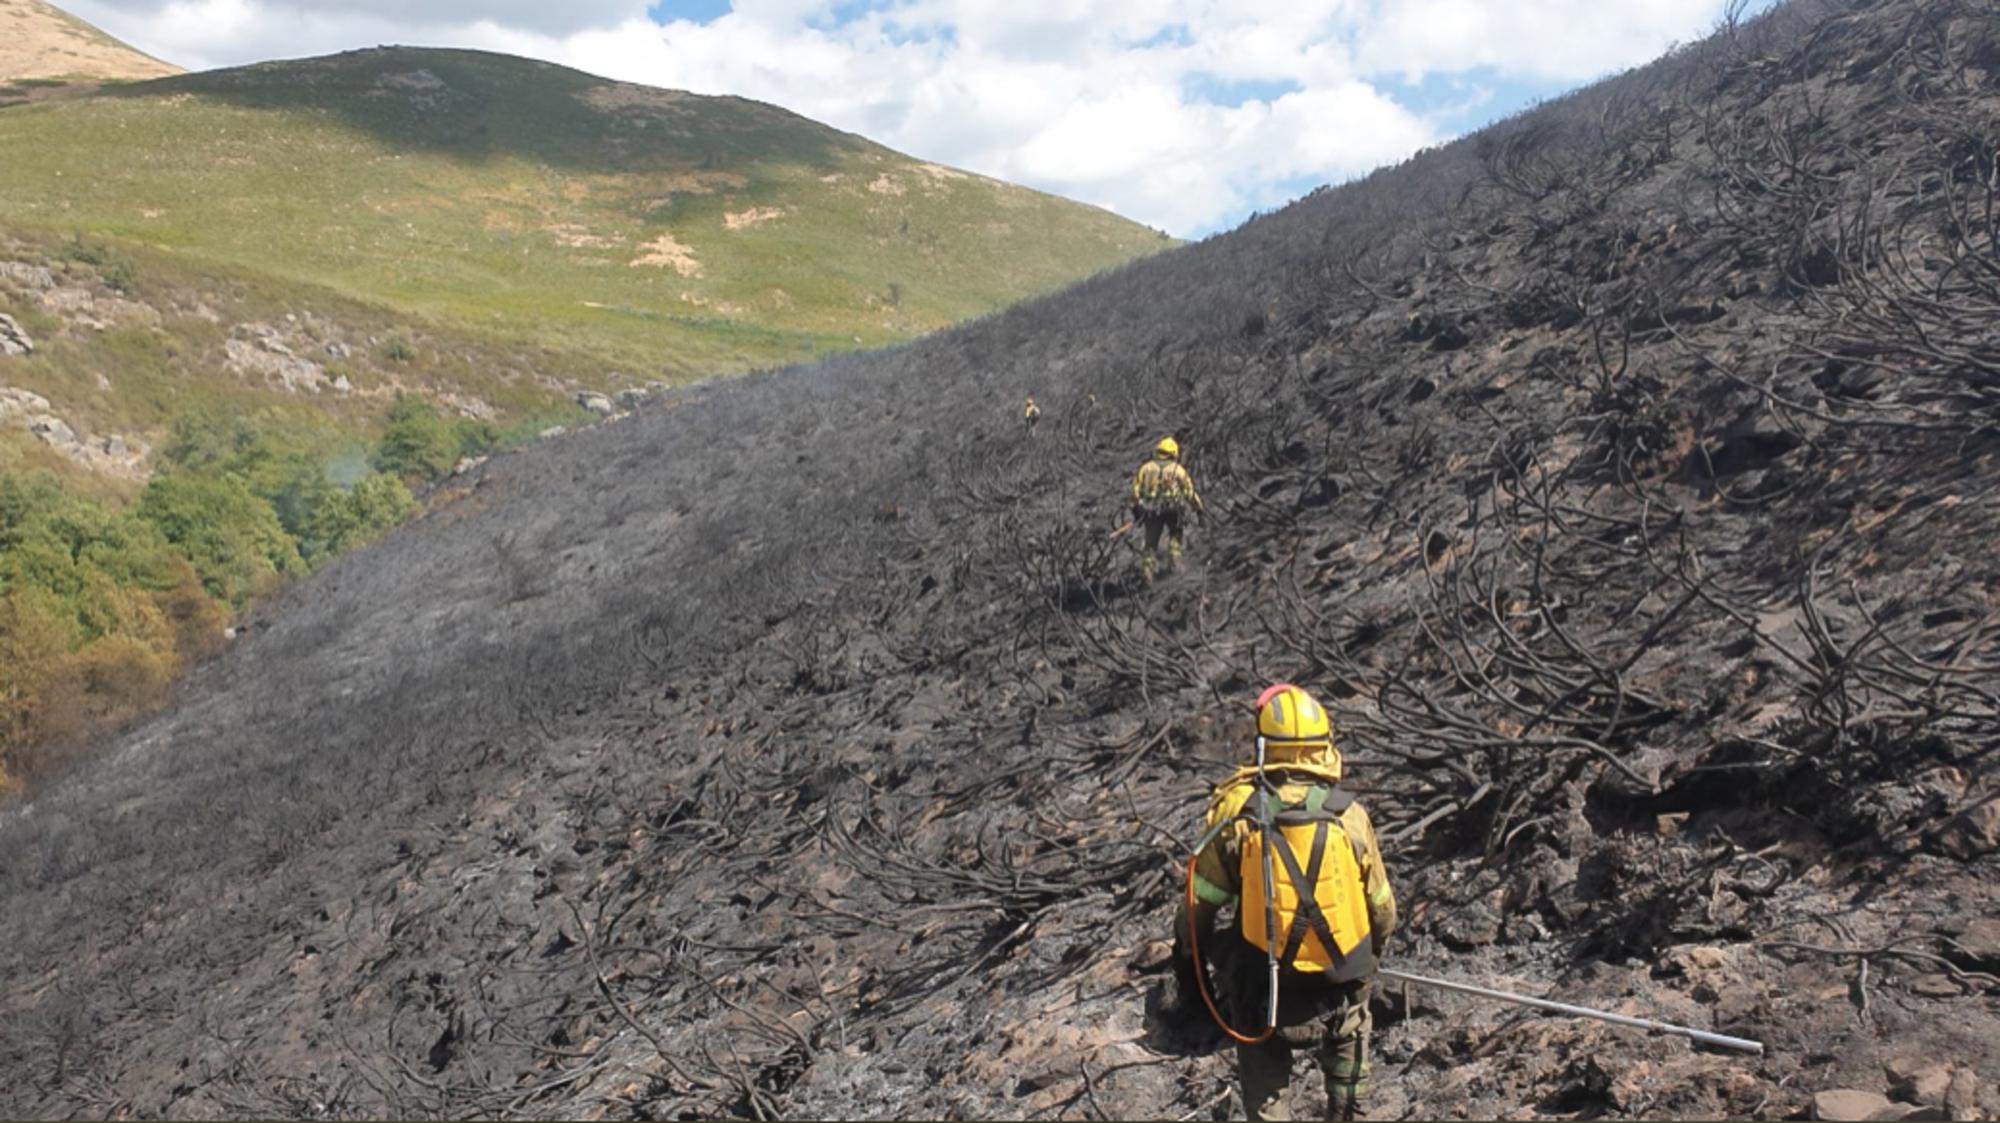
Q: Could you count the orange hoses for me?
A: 1